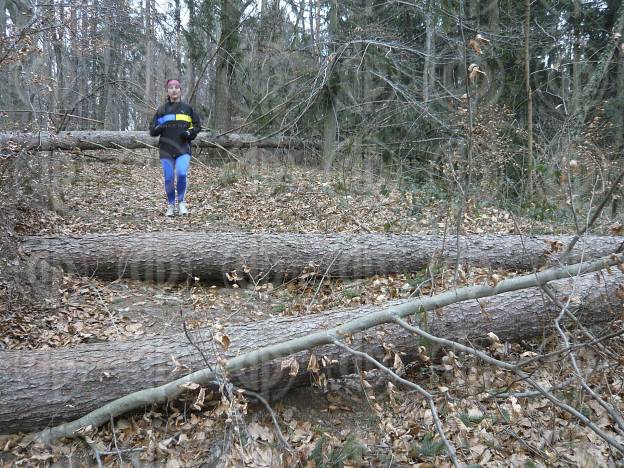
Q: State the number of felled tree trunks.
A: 3